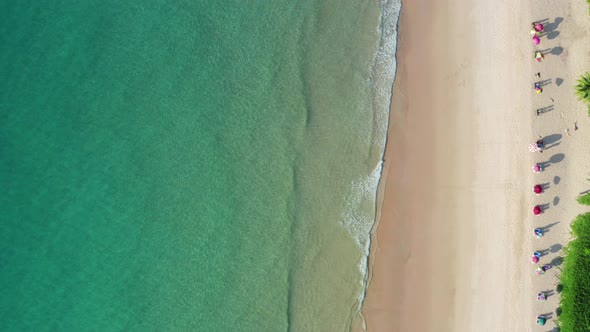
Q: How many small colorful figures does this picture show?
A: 14